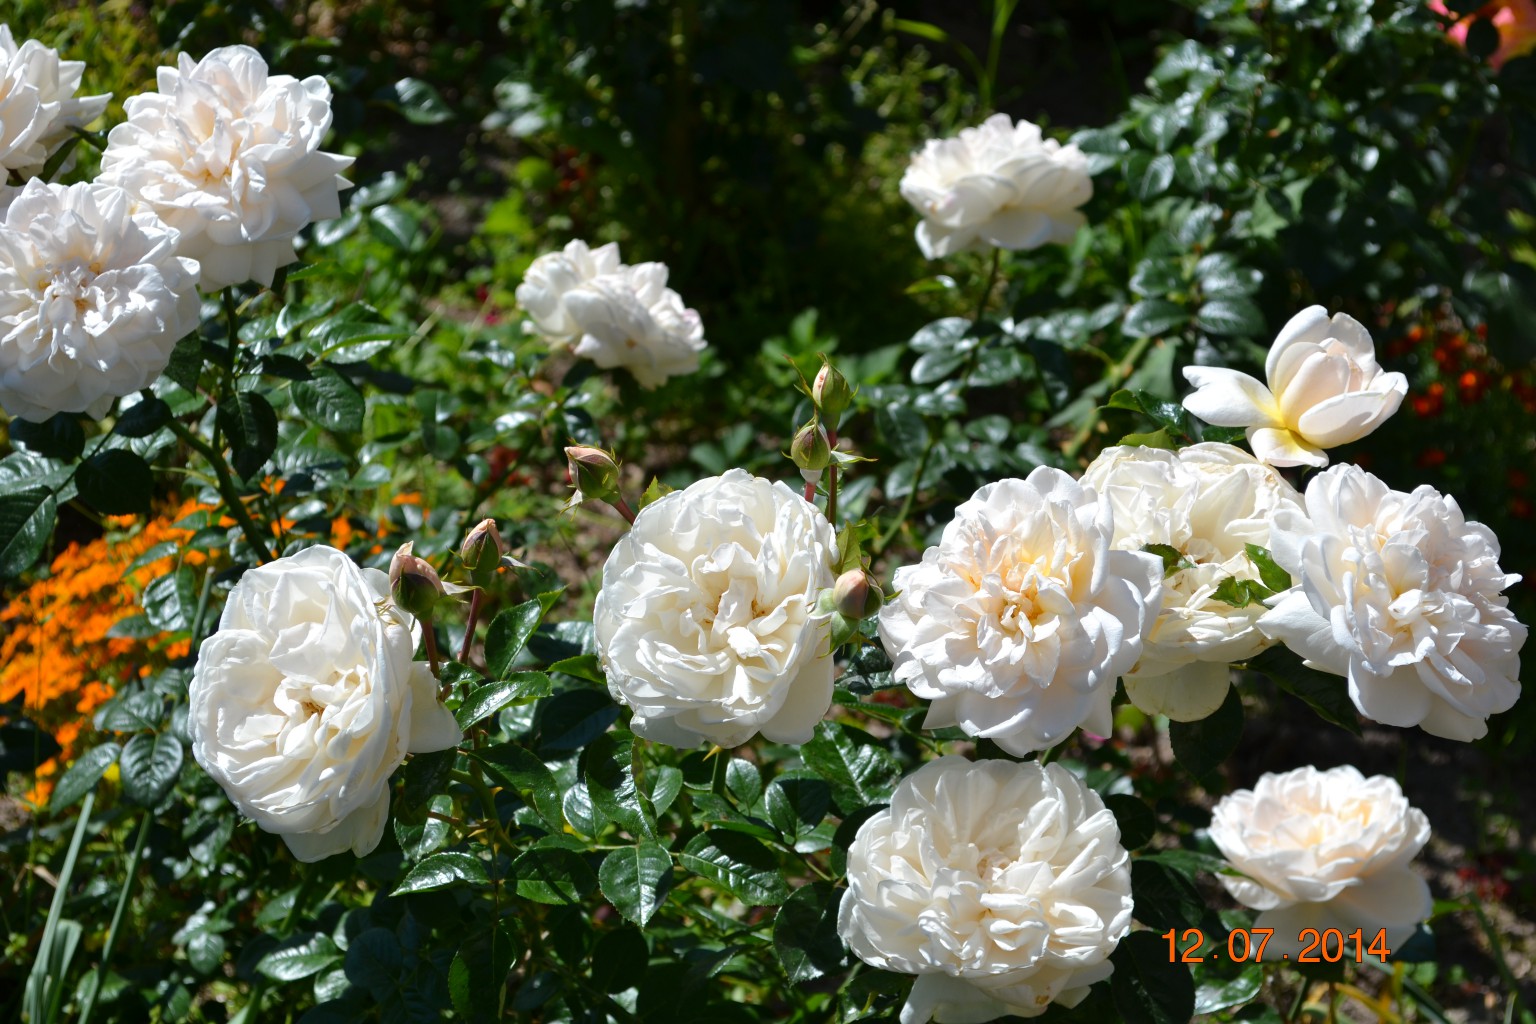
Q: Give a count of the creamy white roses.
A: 13